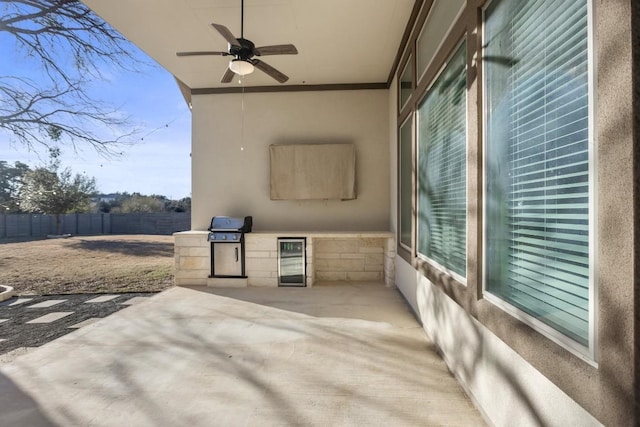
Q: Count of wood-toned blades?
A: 5